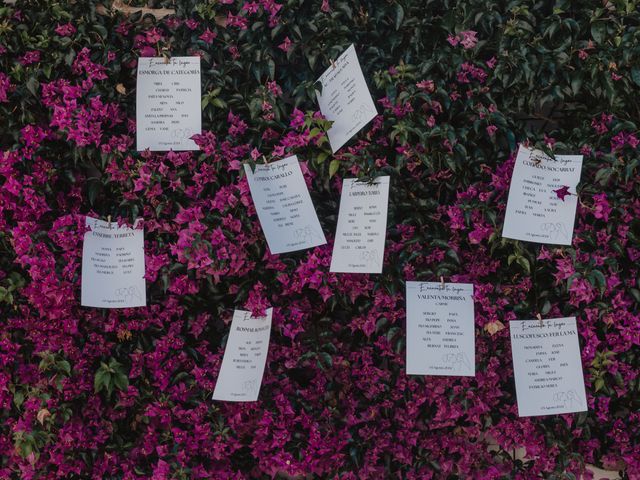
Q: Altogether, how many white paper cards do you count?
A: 9